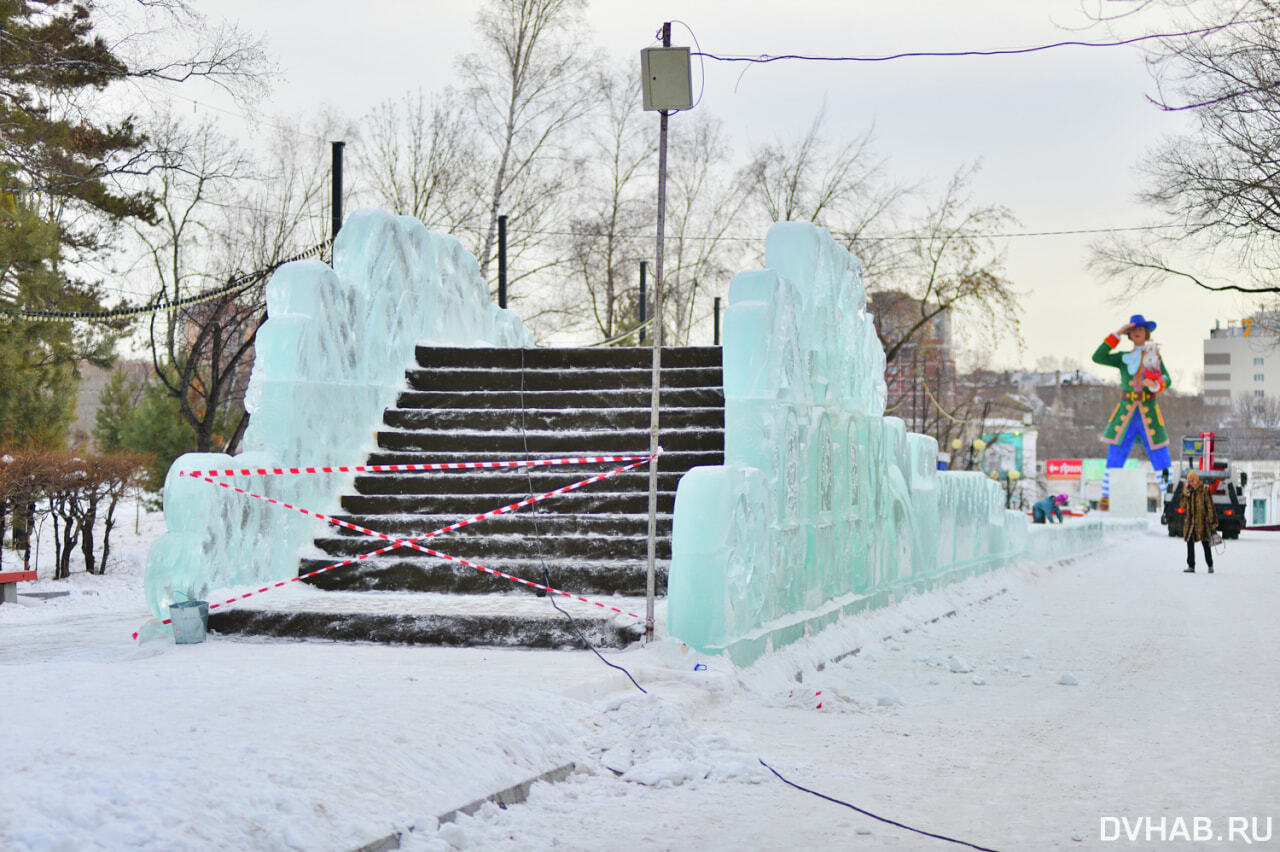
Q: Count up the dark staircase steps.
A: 12